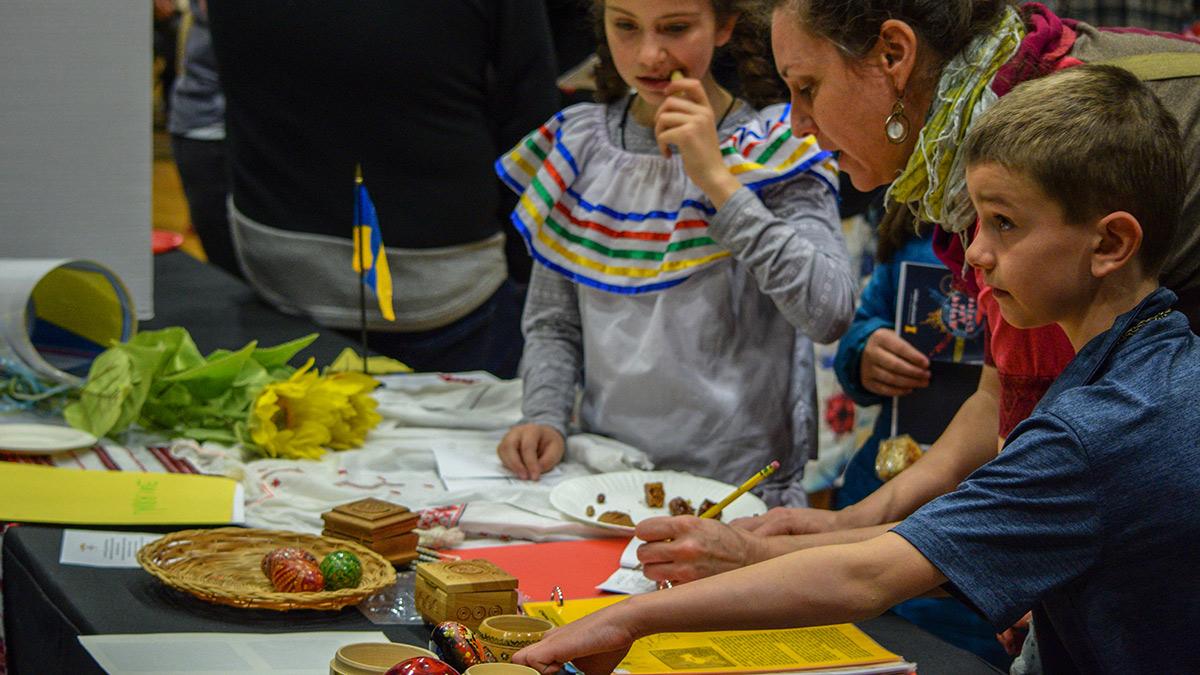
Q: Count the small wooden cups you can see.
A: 3